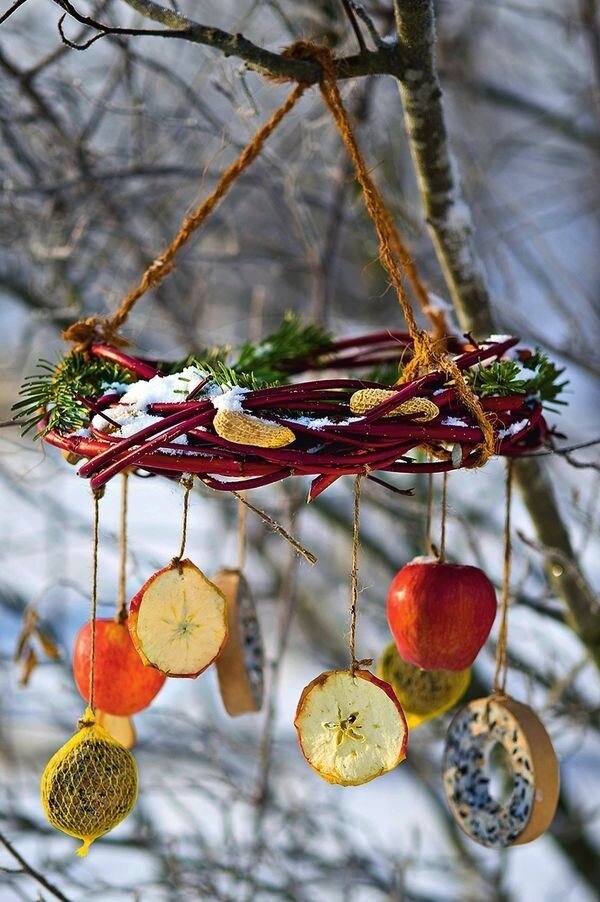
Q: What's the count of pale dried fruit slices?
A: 2